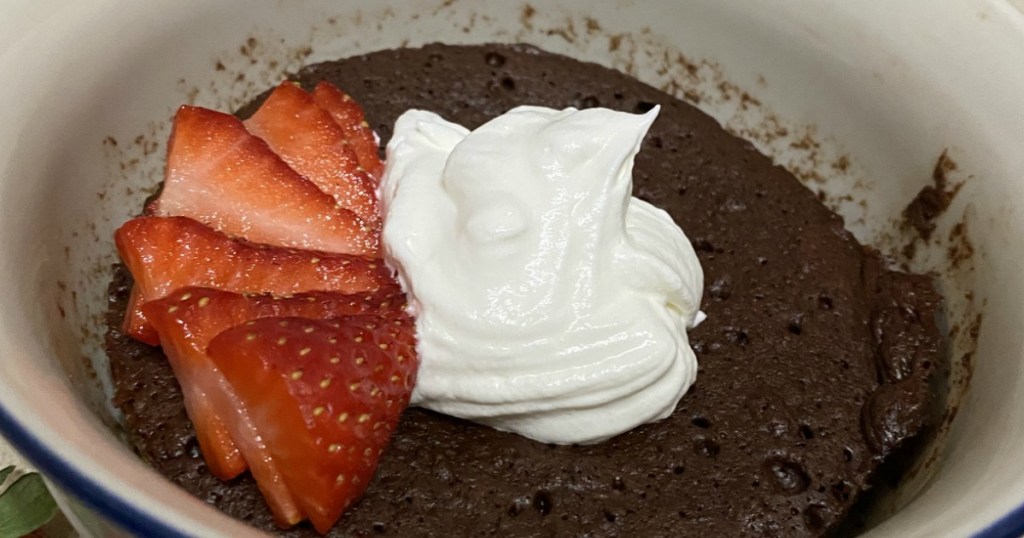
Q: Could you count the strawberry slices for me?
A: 6